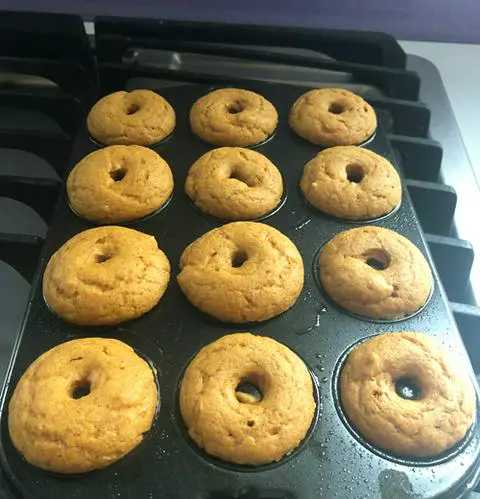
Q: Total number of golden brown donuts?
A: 12